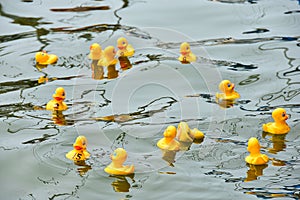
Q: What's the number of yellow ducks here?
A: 13